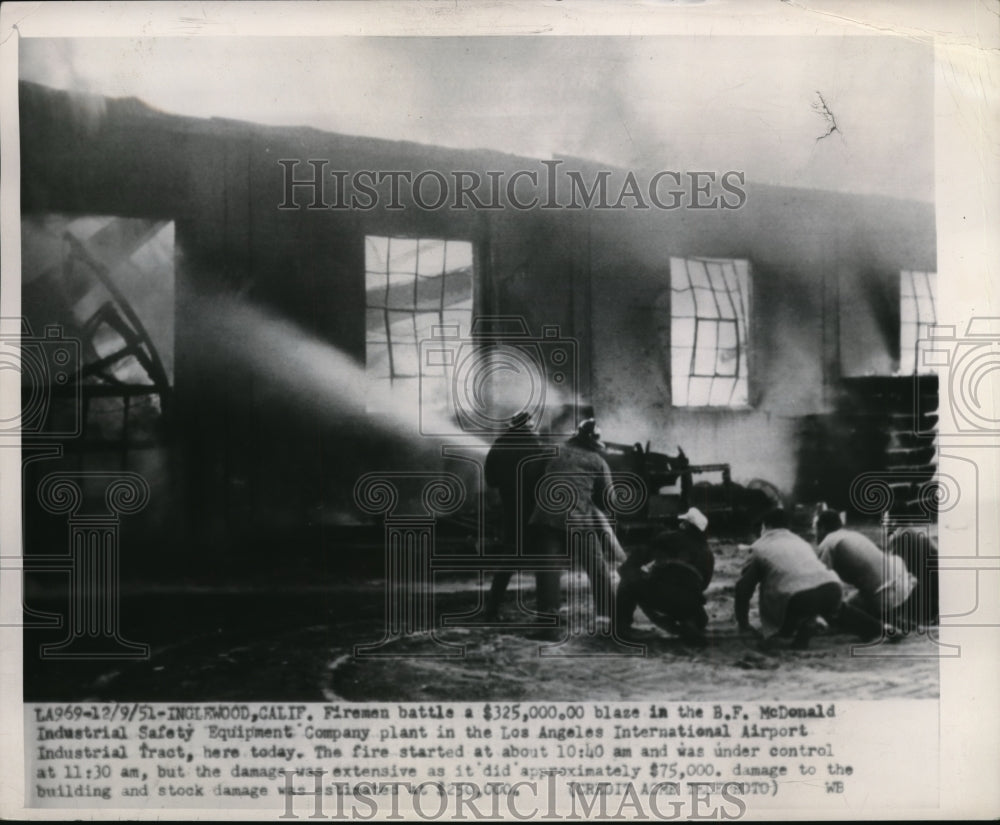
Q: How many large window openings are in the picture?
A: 4